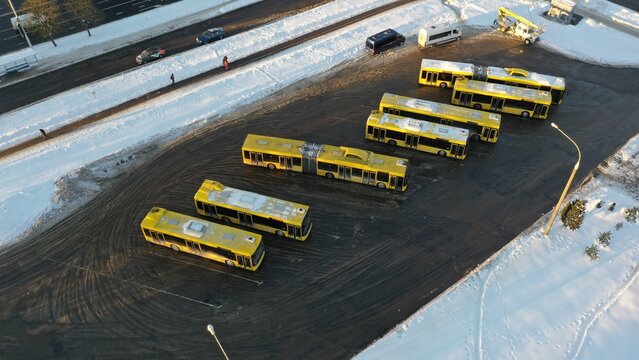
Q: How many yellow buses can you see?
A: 7